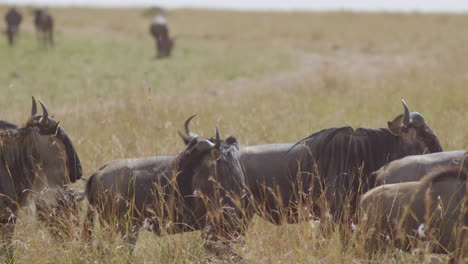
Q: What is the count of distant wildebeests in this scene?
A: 3